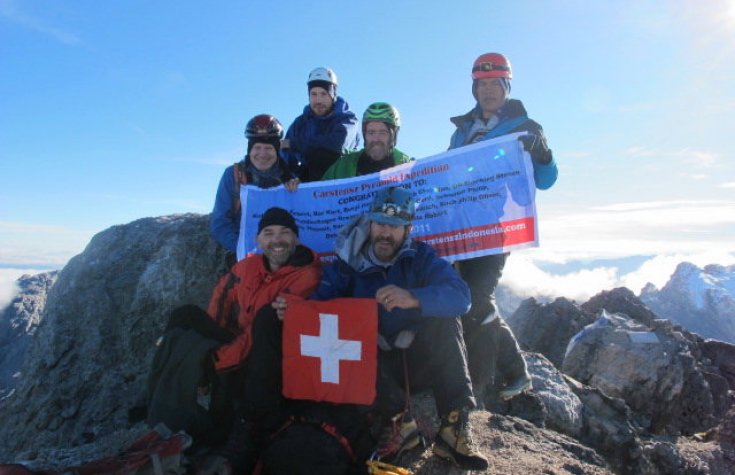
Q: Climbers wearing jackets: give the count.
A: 6